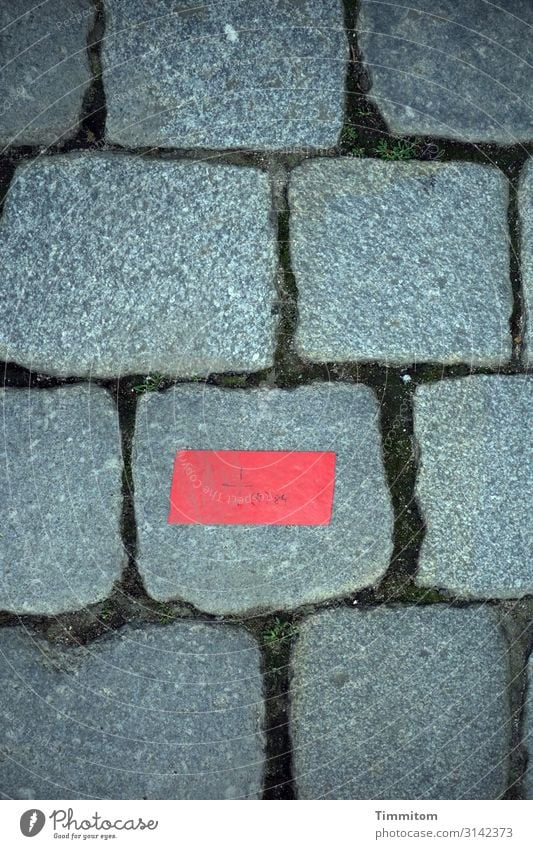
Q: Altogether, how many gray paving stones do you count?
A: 12